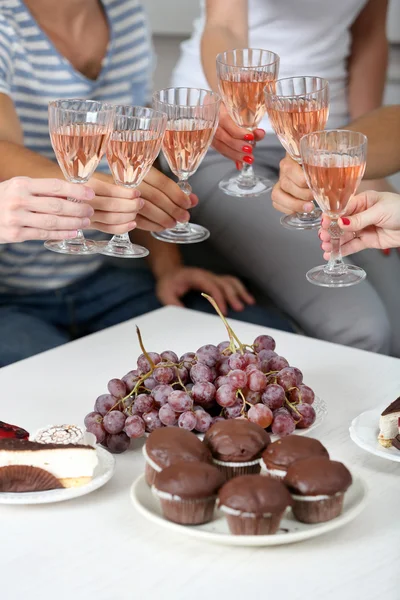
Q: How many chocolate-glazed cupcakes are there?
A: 6